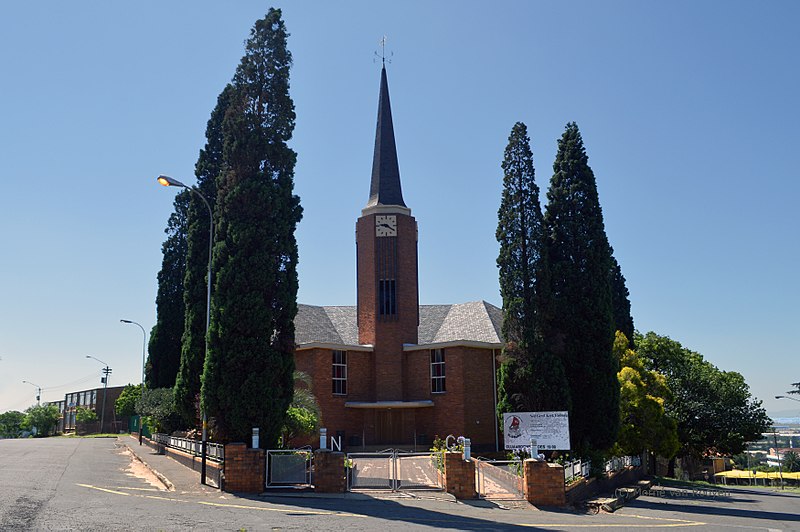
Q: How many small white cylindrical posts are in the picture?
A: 4